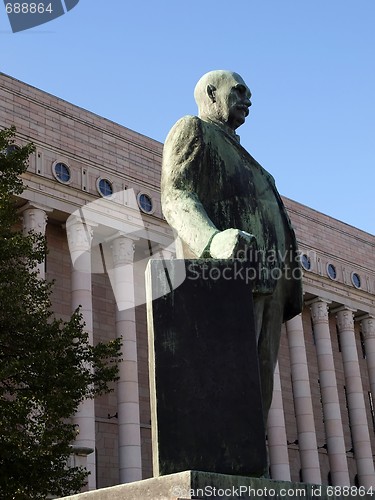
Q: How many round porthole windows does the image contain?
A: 6